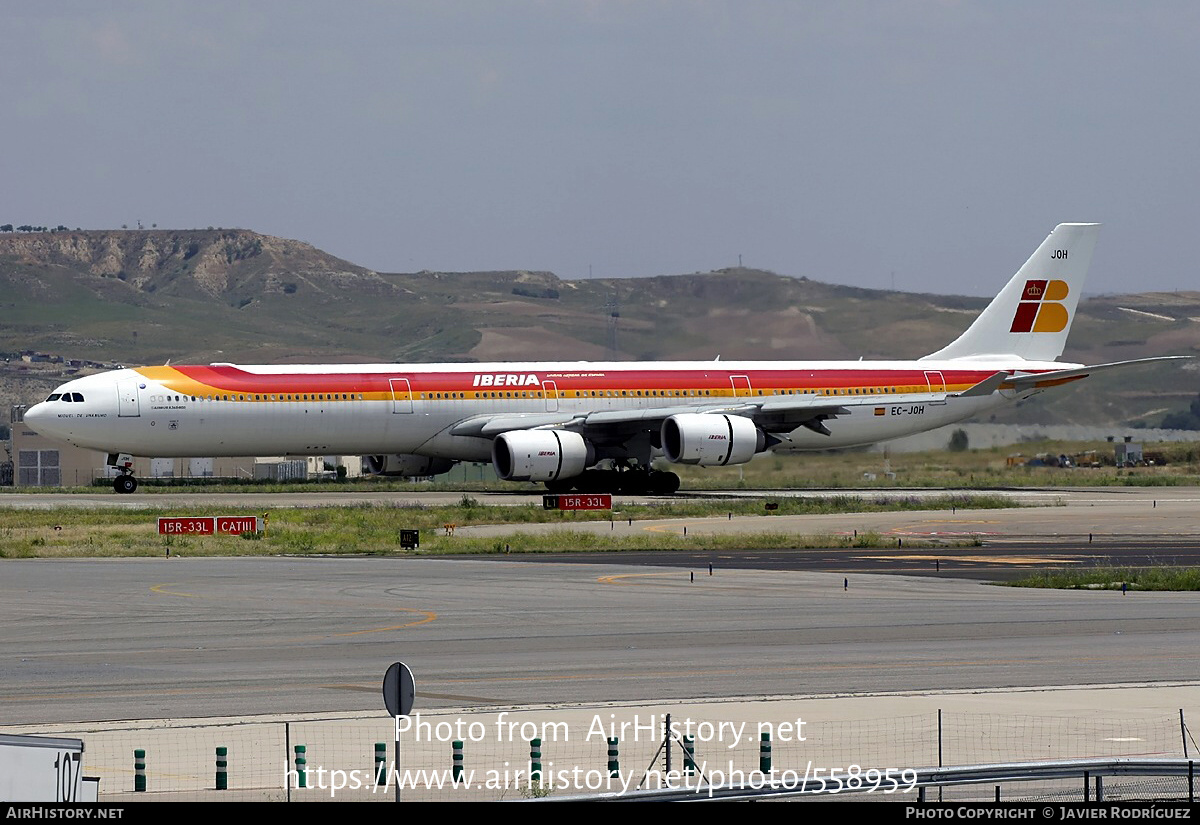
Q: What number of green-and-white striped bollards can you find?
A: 9